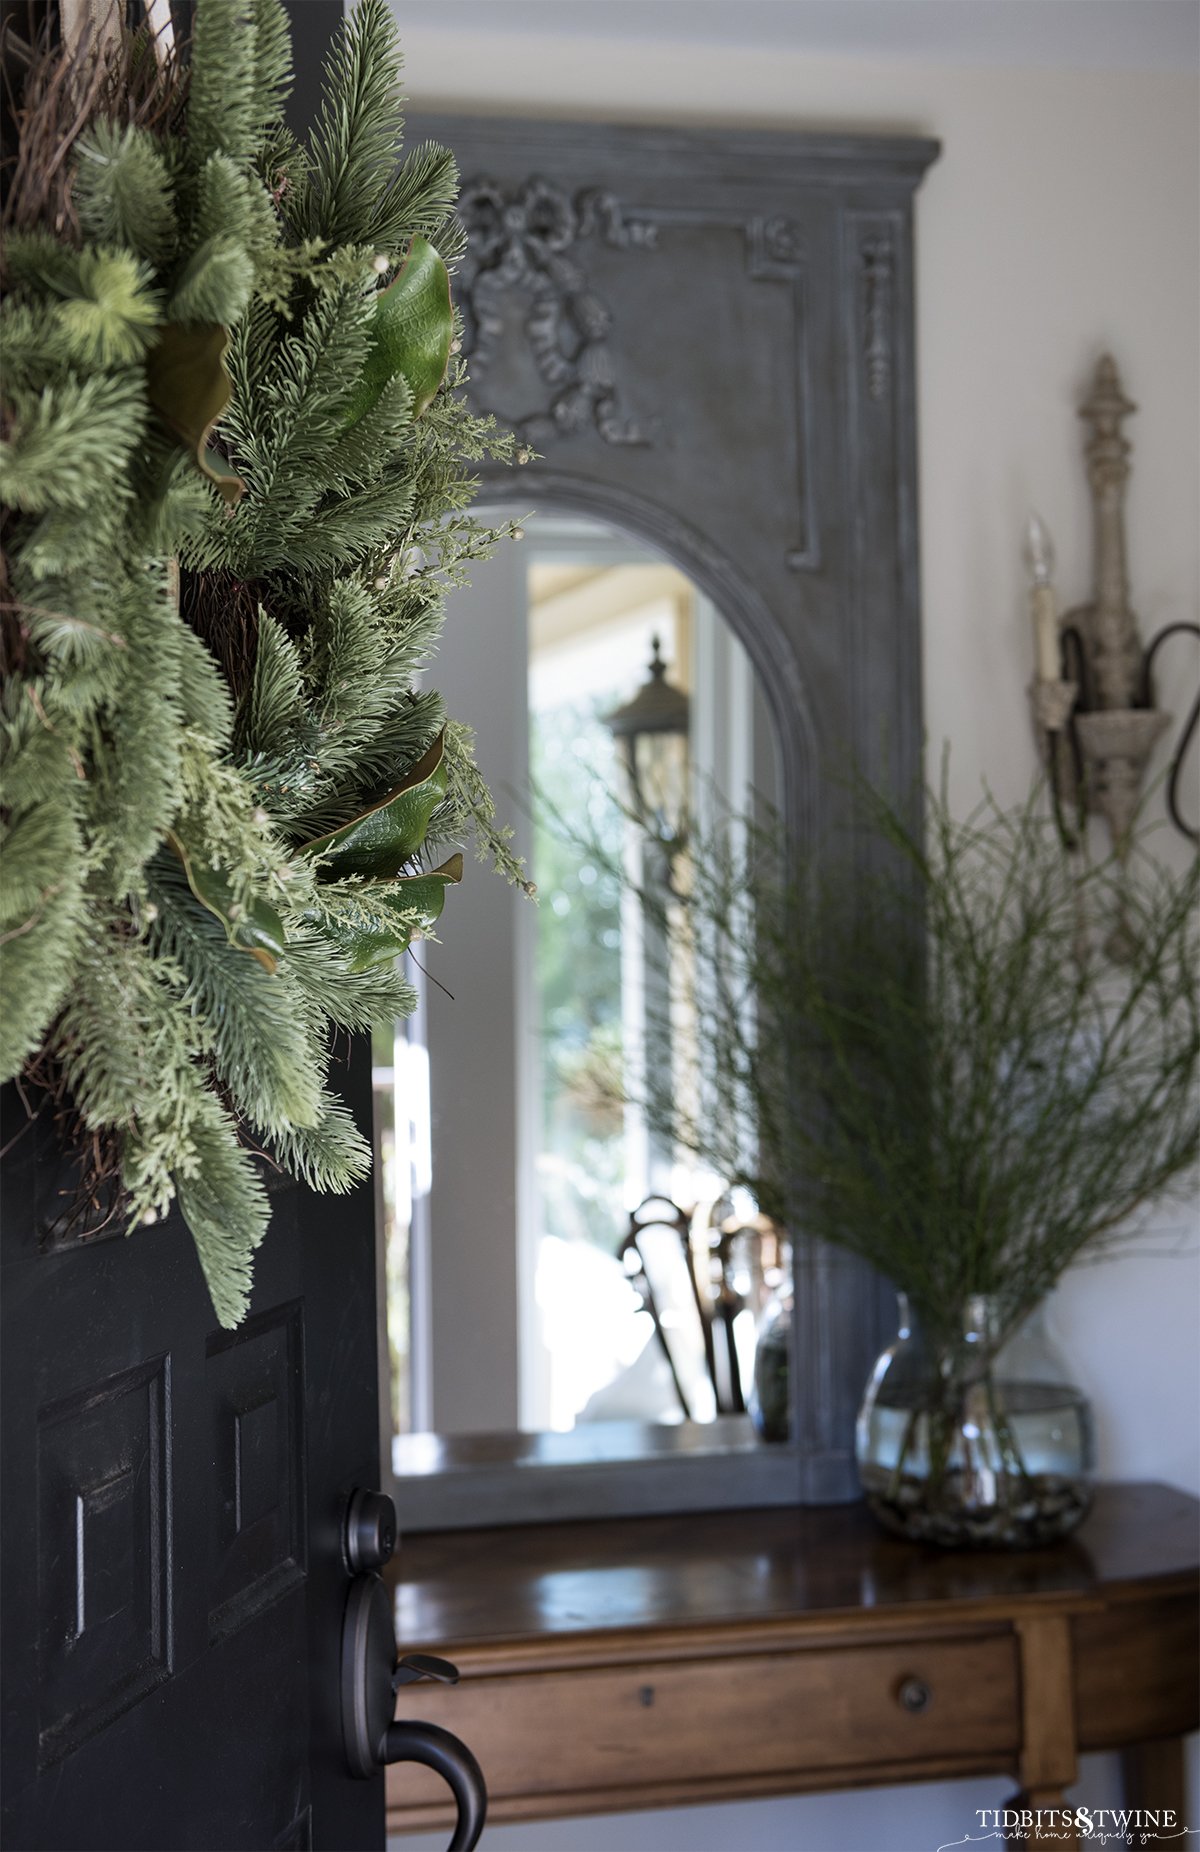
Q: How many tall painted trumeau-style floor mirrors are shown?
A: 1